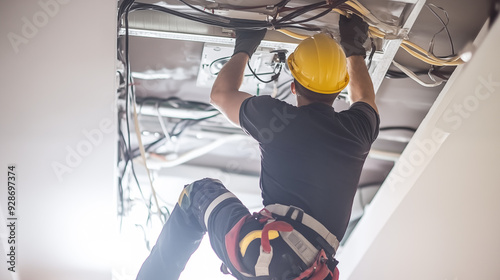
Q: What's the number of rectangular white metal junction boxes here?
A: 1